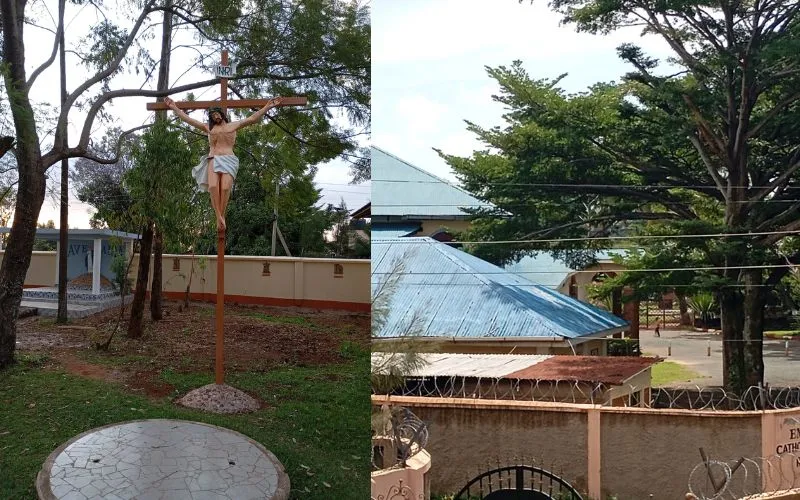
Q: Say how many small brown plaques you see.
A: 3